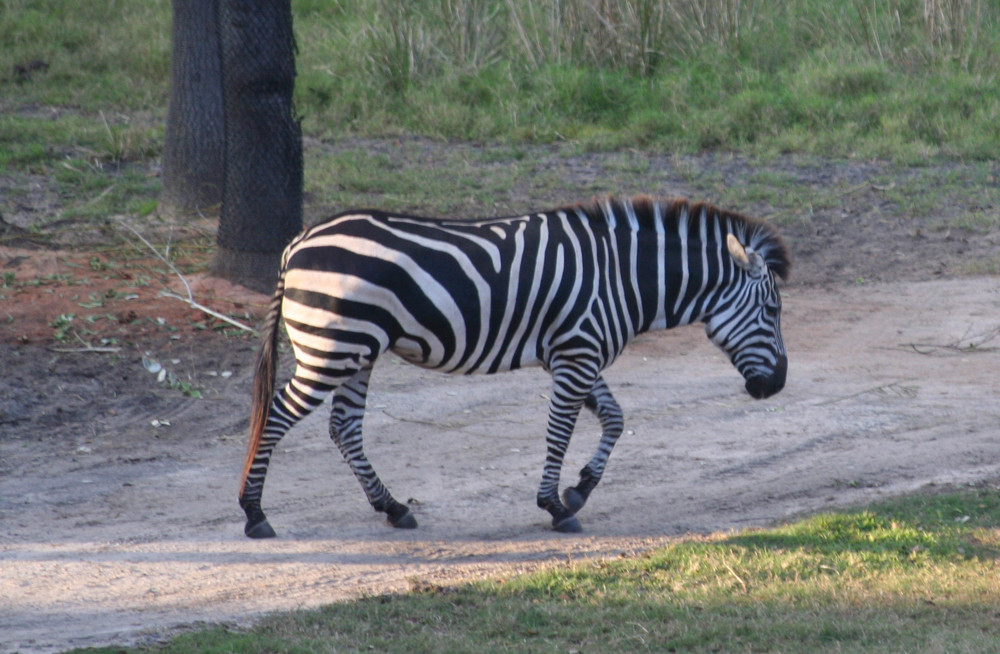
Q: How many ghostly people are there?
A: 0